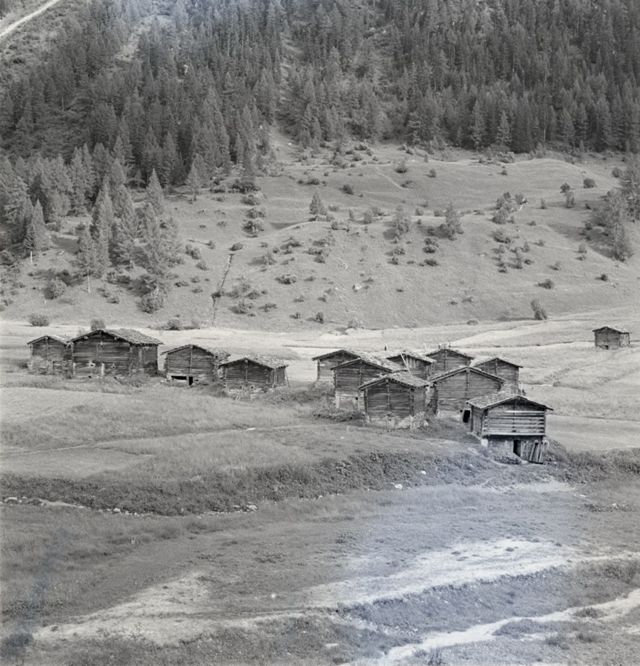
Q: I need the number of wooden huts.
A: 13